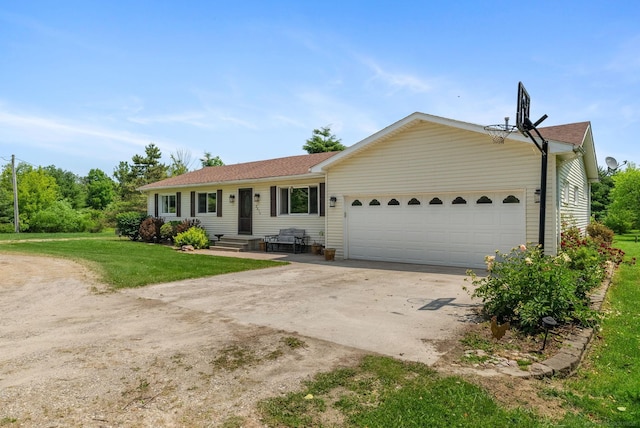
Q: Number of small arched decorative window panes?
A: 8